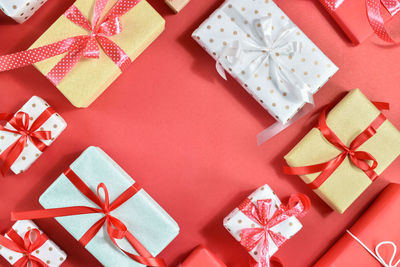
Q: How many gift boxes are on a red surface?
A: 12